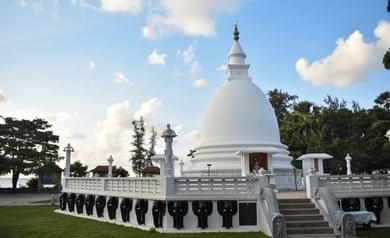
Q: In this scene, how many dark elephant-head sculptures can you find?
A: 14